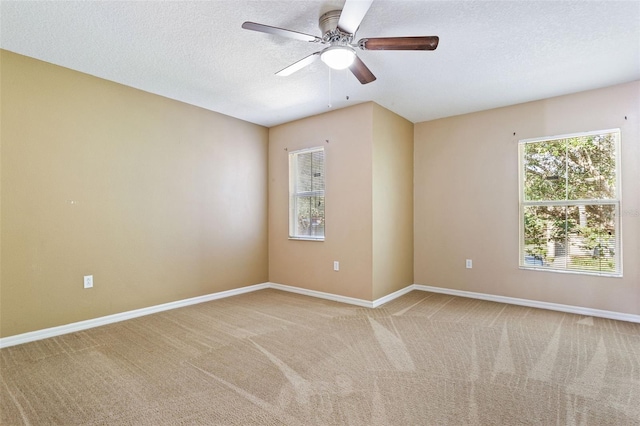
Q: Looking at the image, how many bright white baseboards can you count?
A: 4